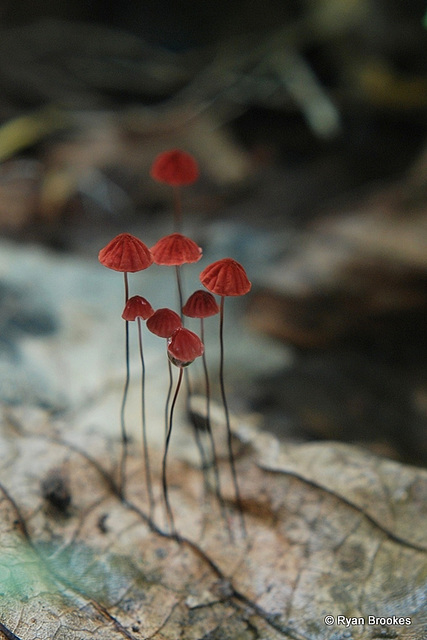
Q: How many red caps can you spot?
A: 8